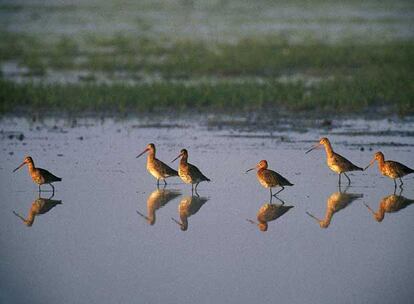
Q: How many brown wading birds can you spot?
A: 6